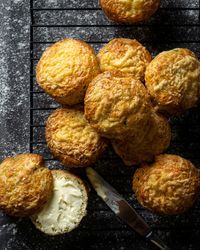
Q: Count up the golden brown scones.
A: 9